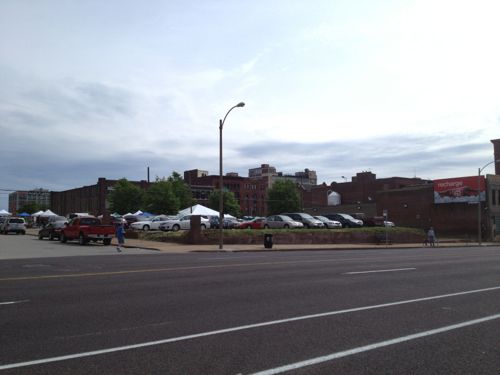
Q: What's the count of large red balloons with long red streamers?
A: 0